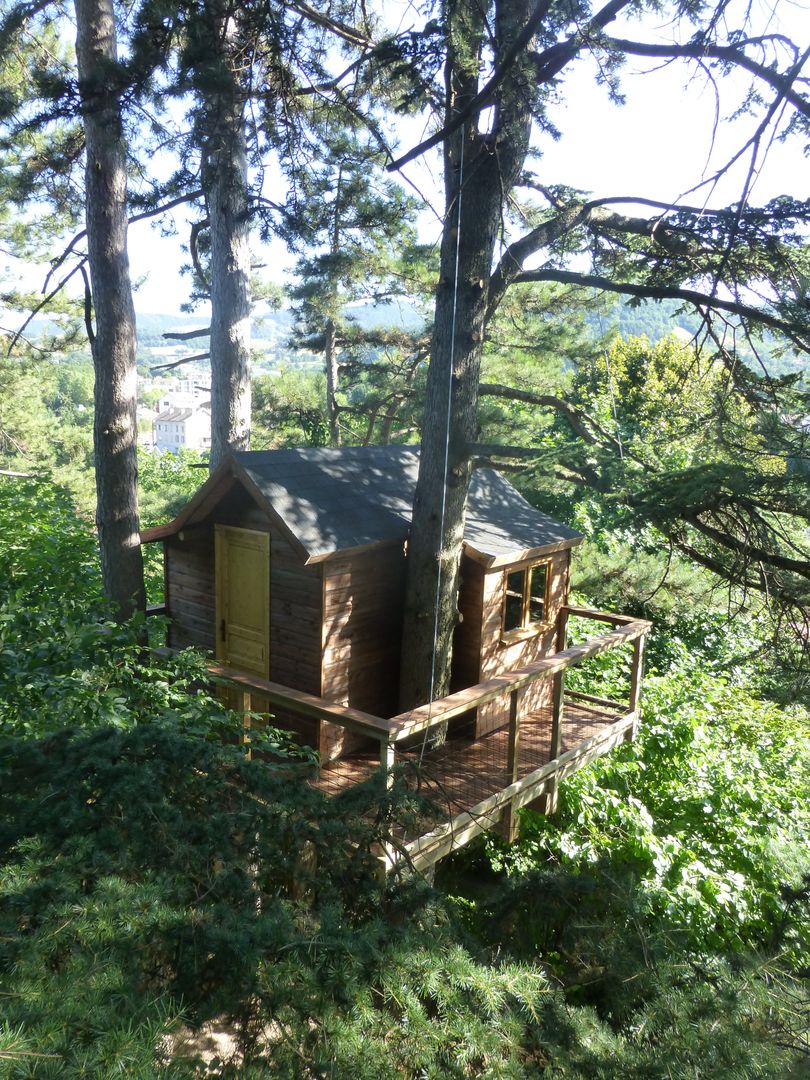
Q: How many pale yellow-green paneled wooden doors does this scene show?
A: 1